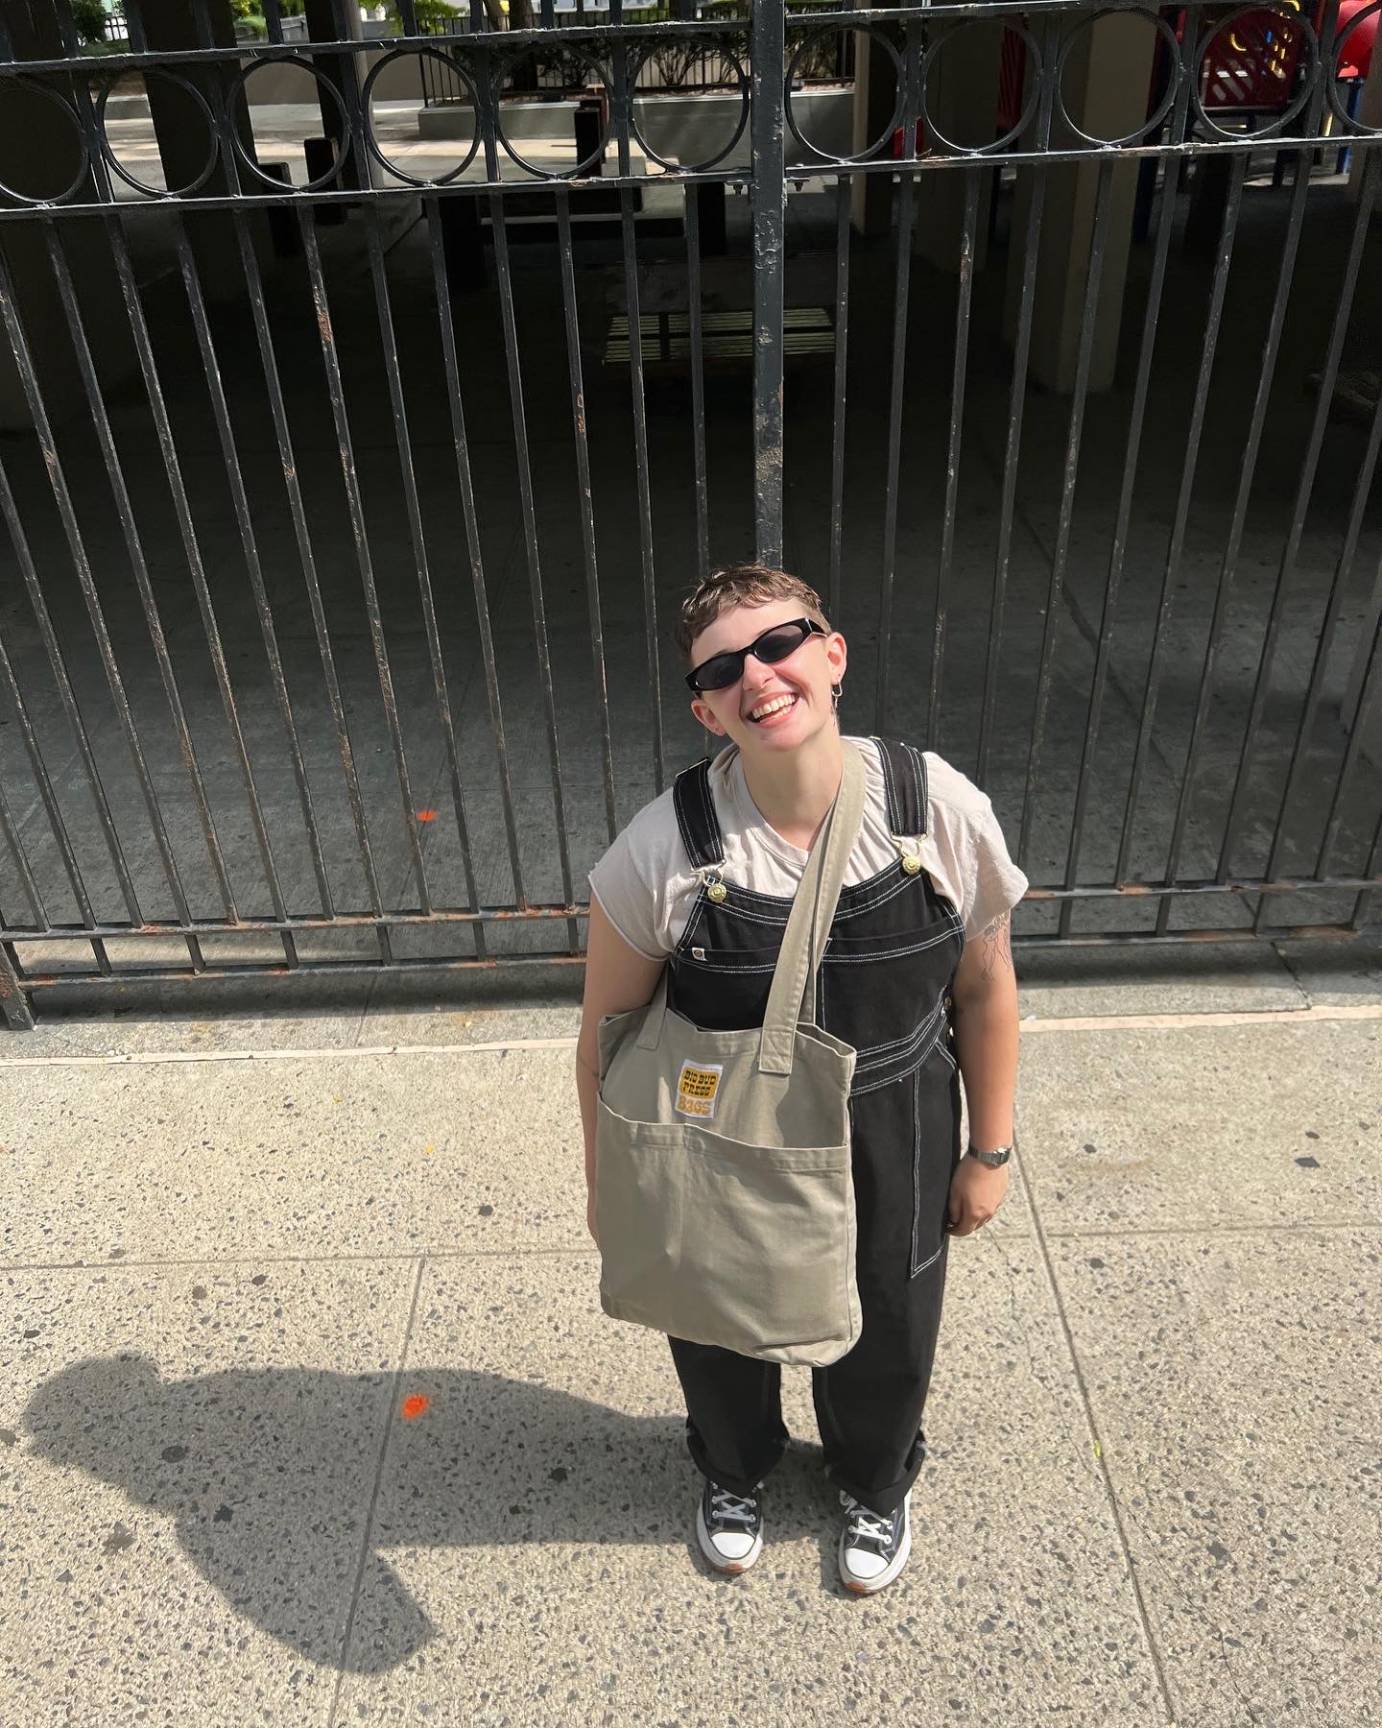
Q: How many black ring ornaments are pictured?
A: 11